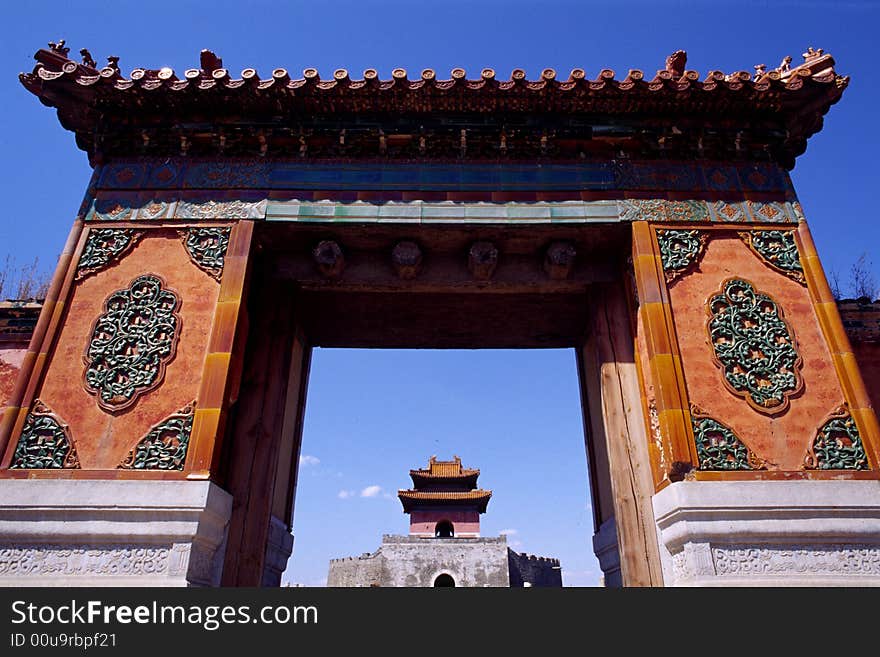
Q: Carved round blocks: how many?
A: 4